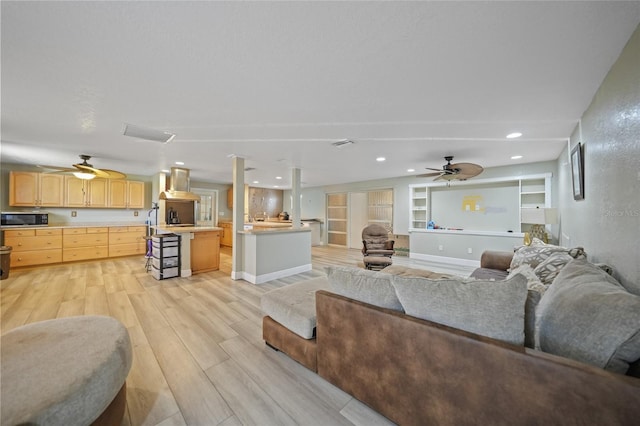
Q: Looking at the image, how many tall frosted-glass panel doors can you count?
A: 2